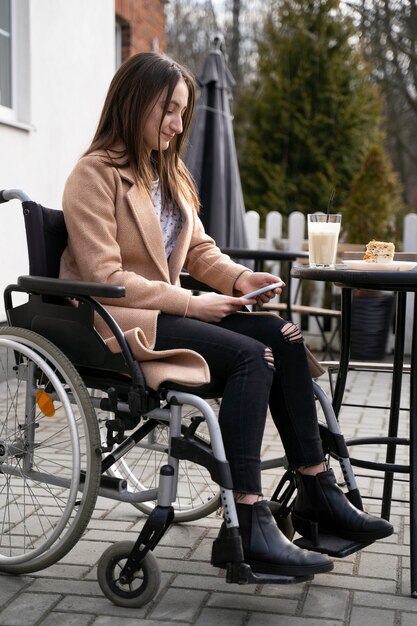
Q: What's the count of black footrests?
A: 2